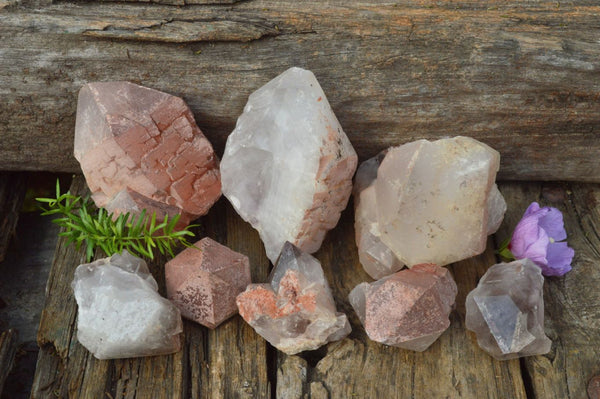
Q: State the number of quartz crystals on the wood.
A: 8